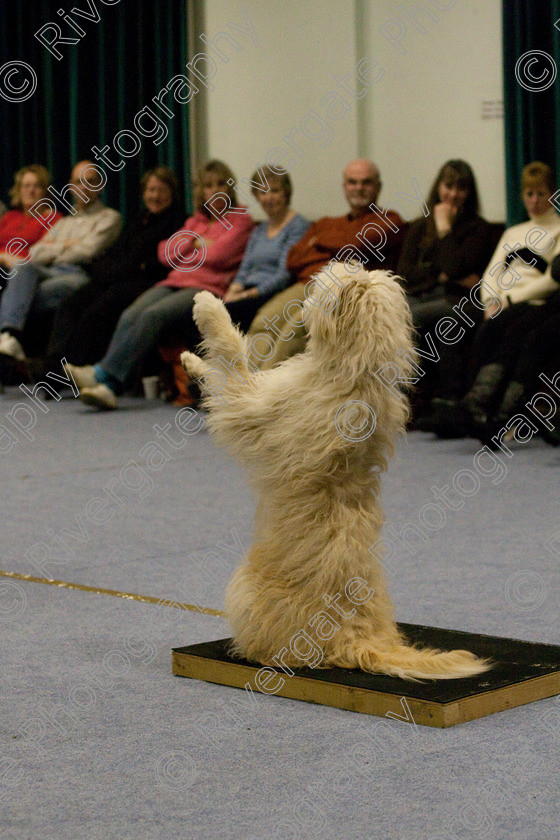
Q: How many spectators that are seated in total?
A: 8